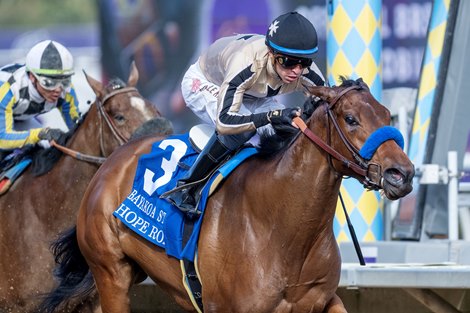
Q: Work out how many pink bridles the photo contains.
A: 0